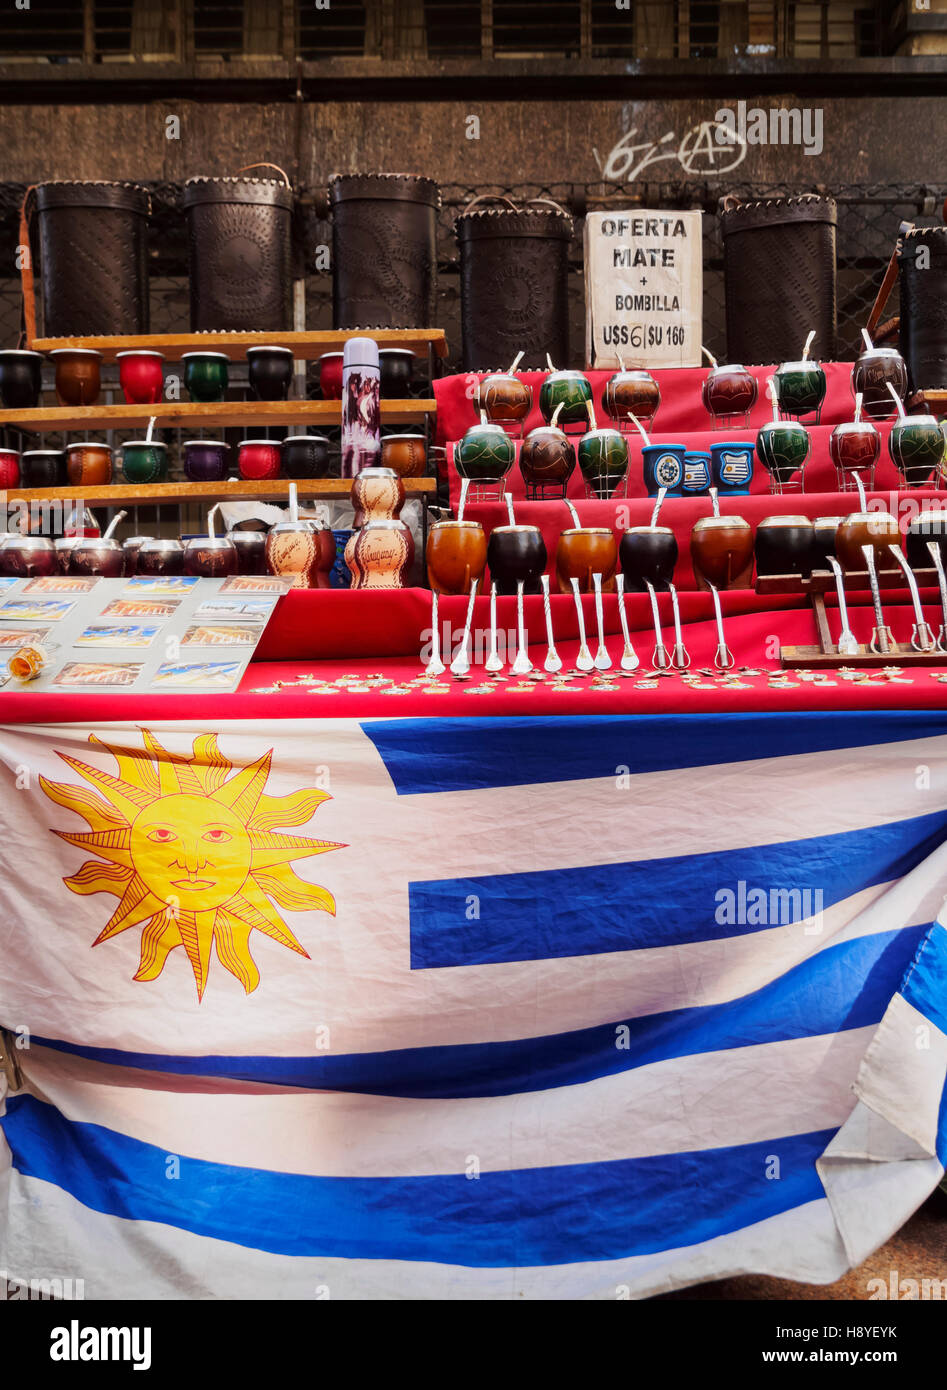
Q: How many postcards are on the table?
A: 13